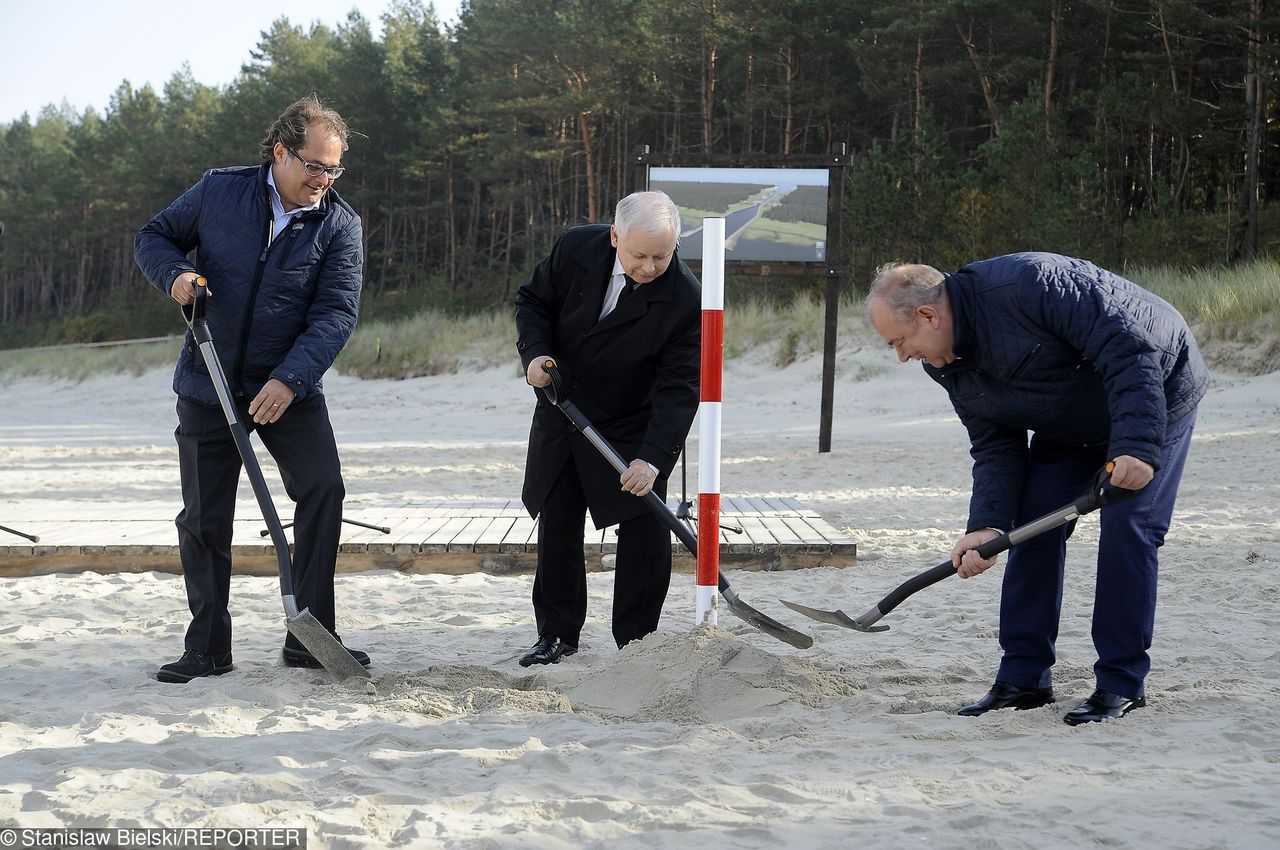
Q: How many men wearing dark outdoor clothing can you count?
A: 3